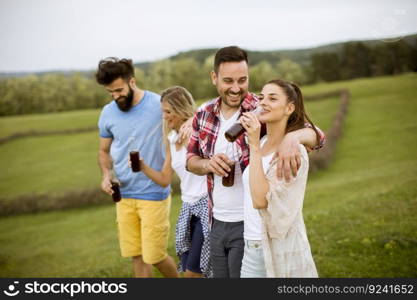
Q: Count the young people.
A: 4